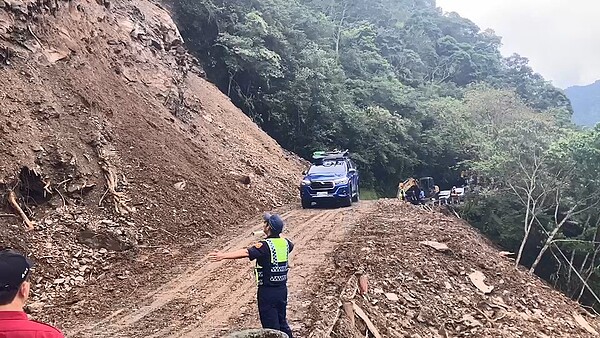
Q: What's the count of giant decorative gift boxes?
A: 0